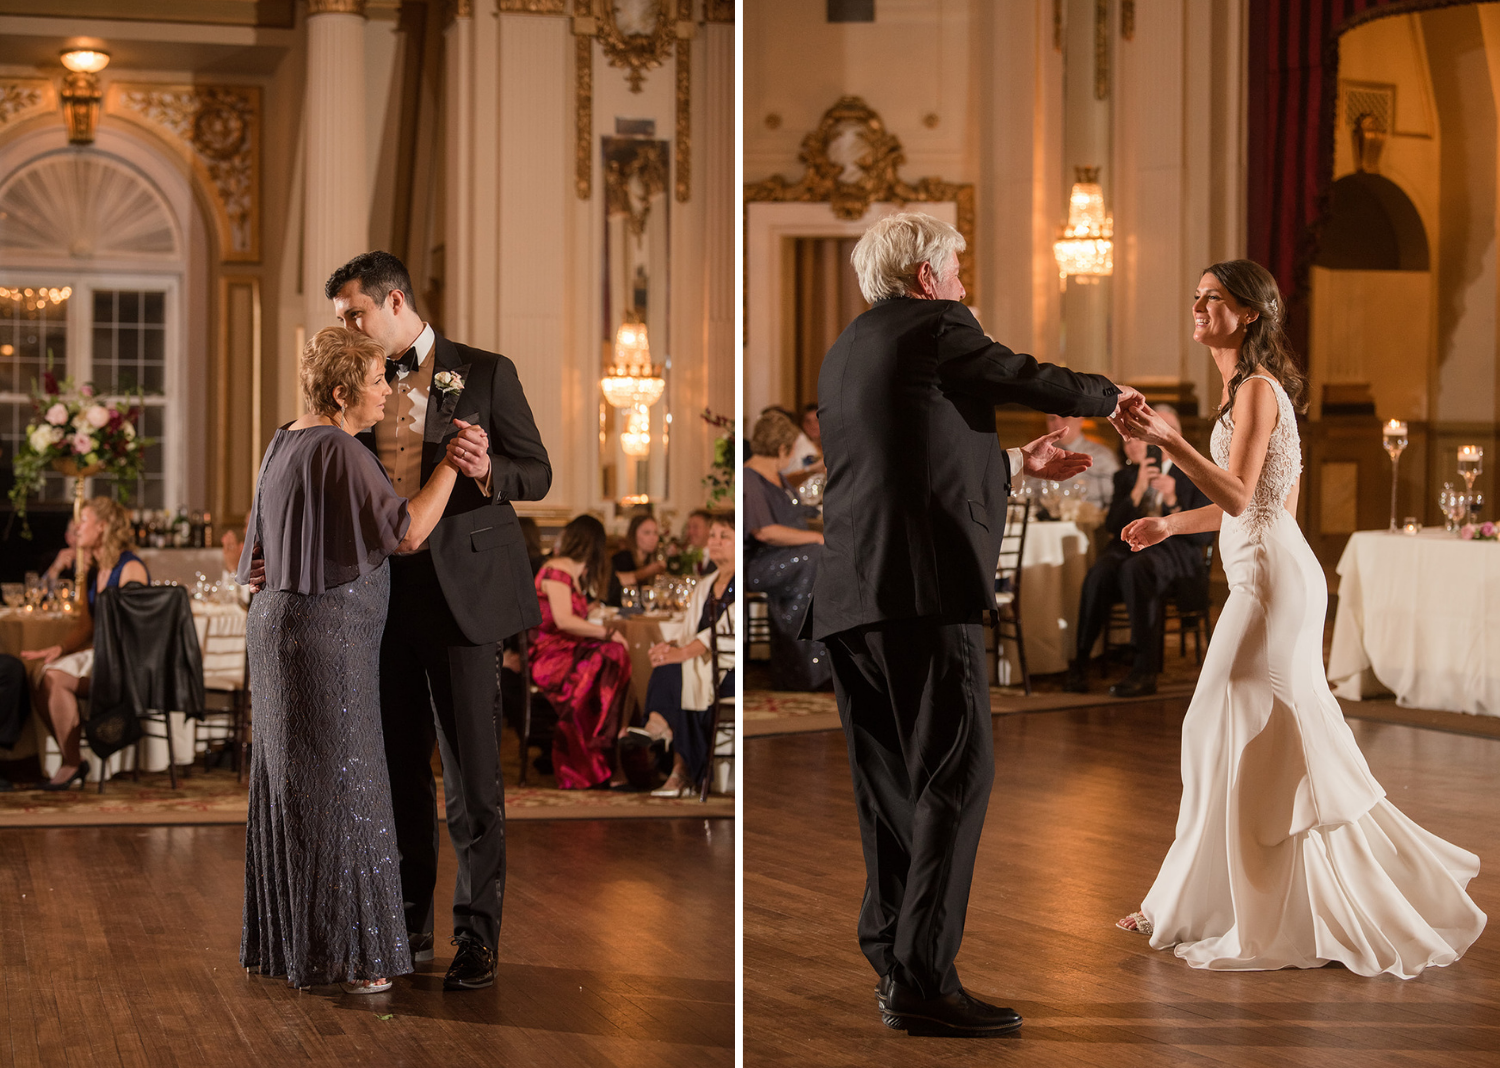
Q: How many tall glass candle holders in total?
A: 2